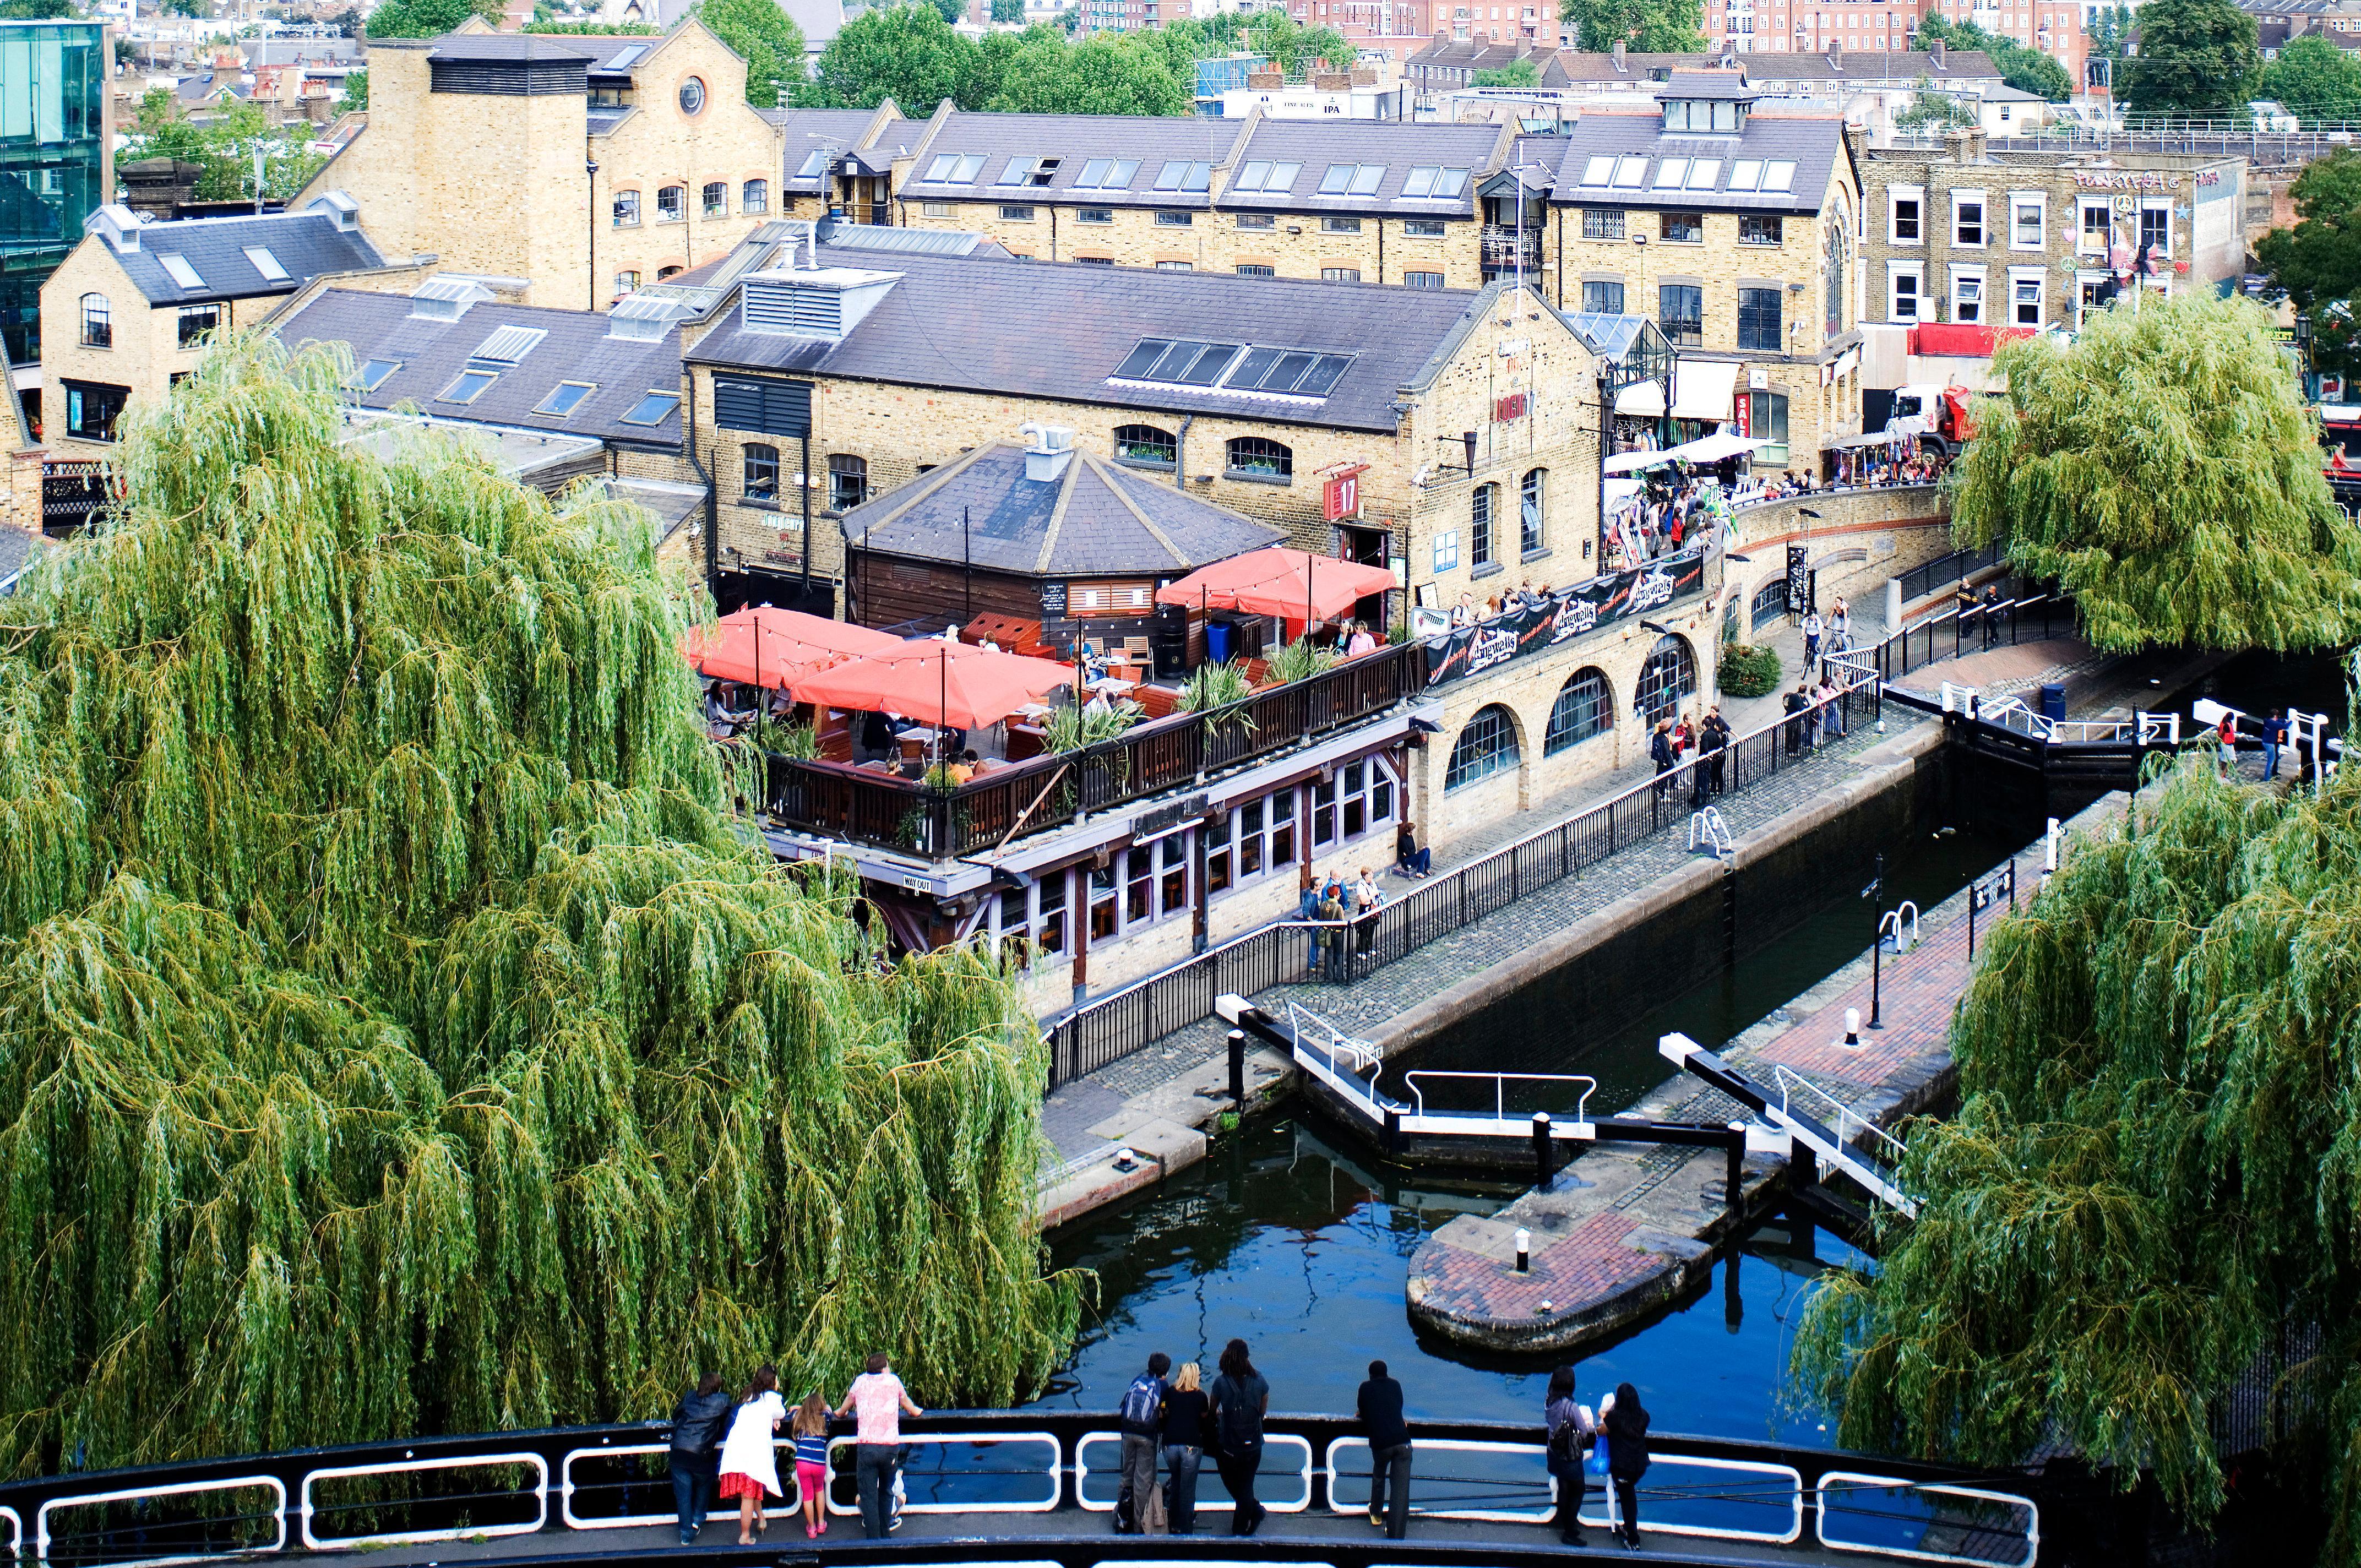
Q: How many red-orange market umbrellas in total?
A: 3